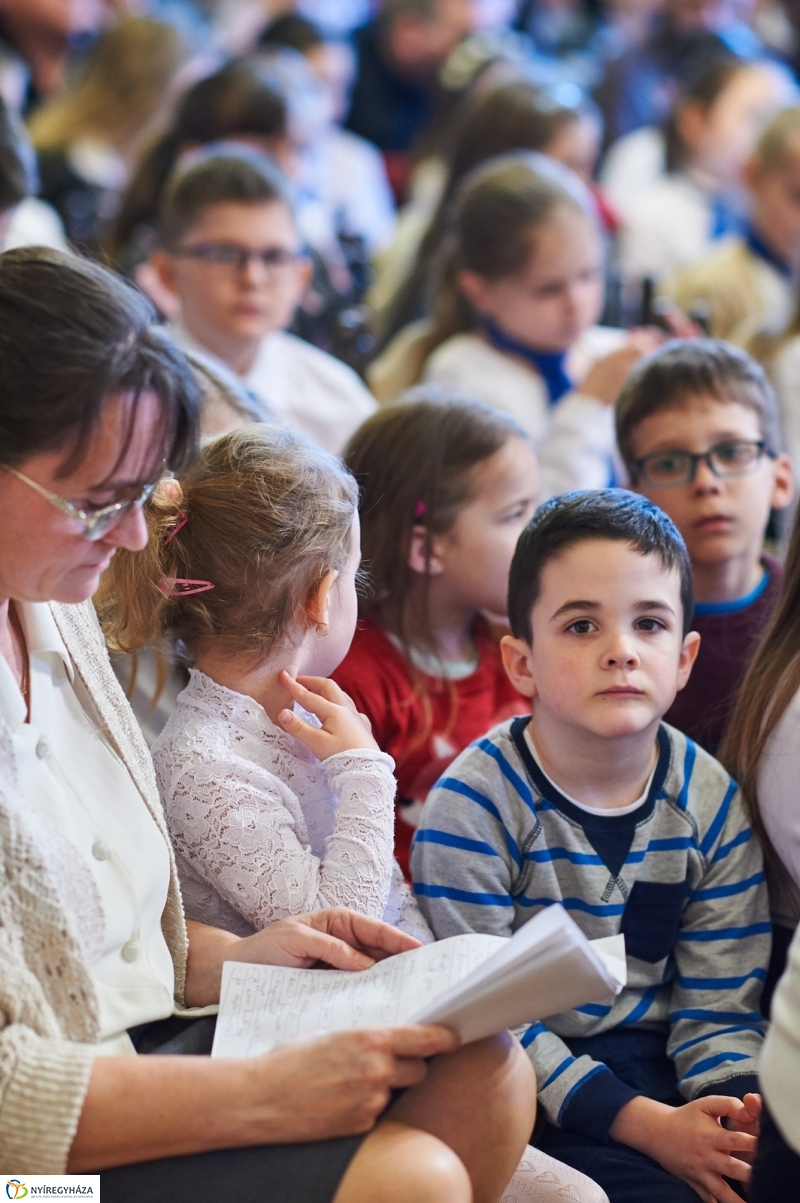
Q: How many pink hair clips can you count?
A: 3